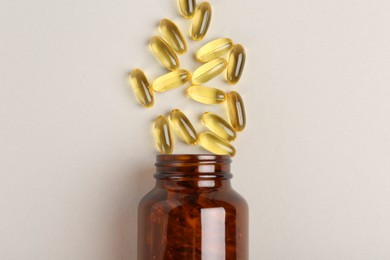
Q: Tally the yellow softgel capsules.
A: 15